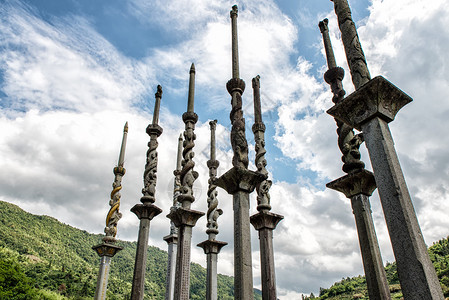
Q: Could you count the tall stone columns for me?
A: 9